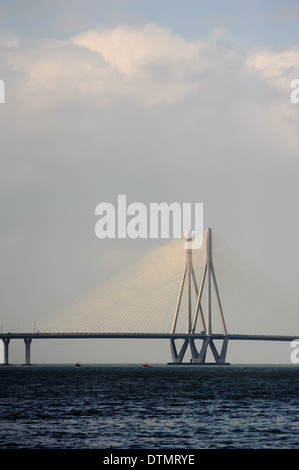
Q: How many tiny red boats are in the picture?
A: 2